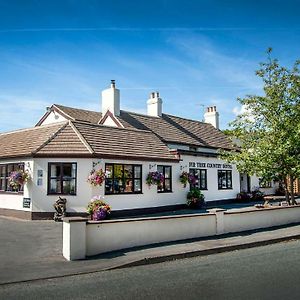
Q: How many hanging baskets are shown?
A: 4